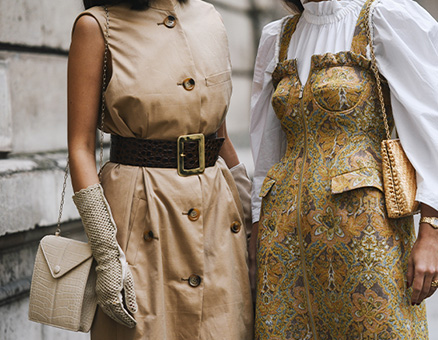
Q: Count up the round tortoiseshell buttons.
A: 6